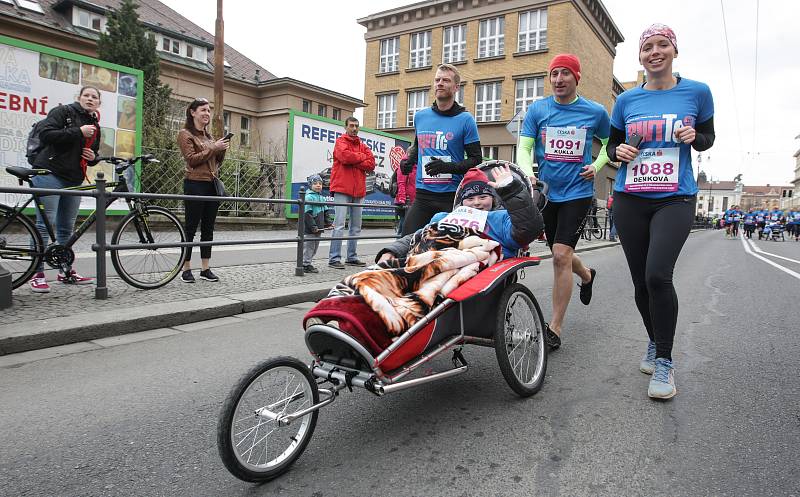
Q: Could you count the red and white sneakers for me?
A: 2